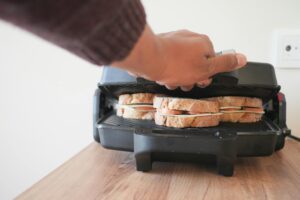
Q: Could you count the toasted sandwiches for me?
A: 3